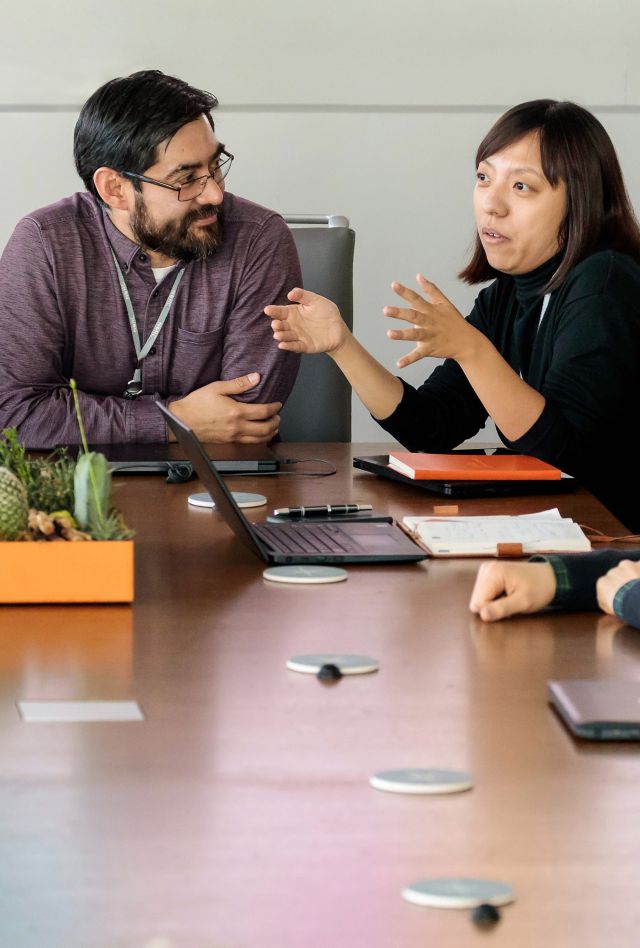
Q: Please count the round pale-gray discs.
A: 5